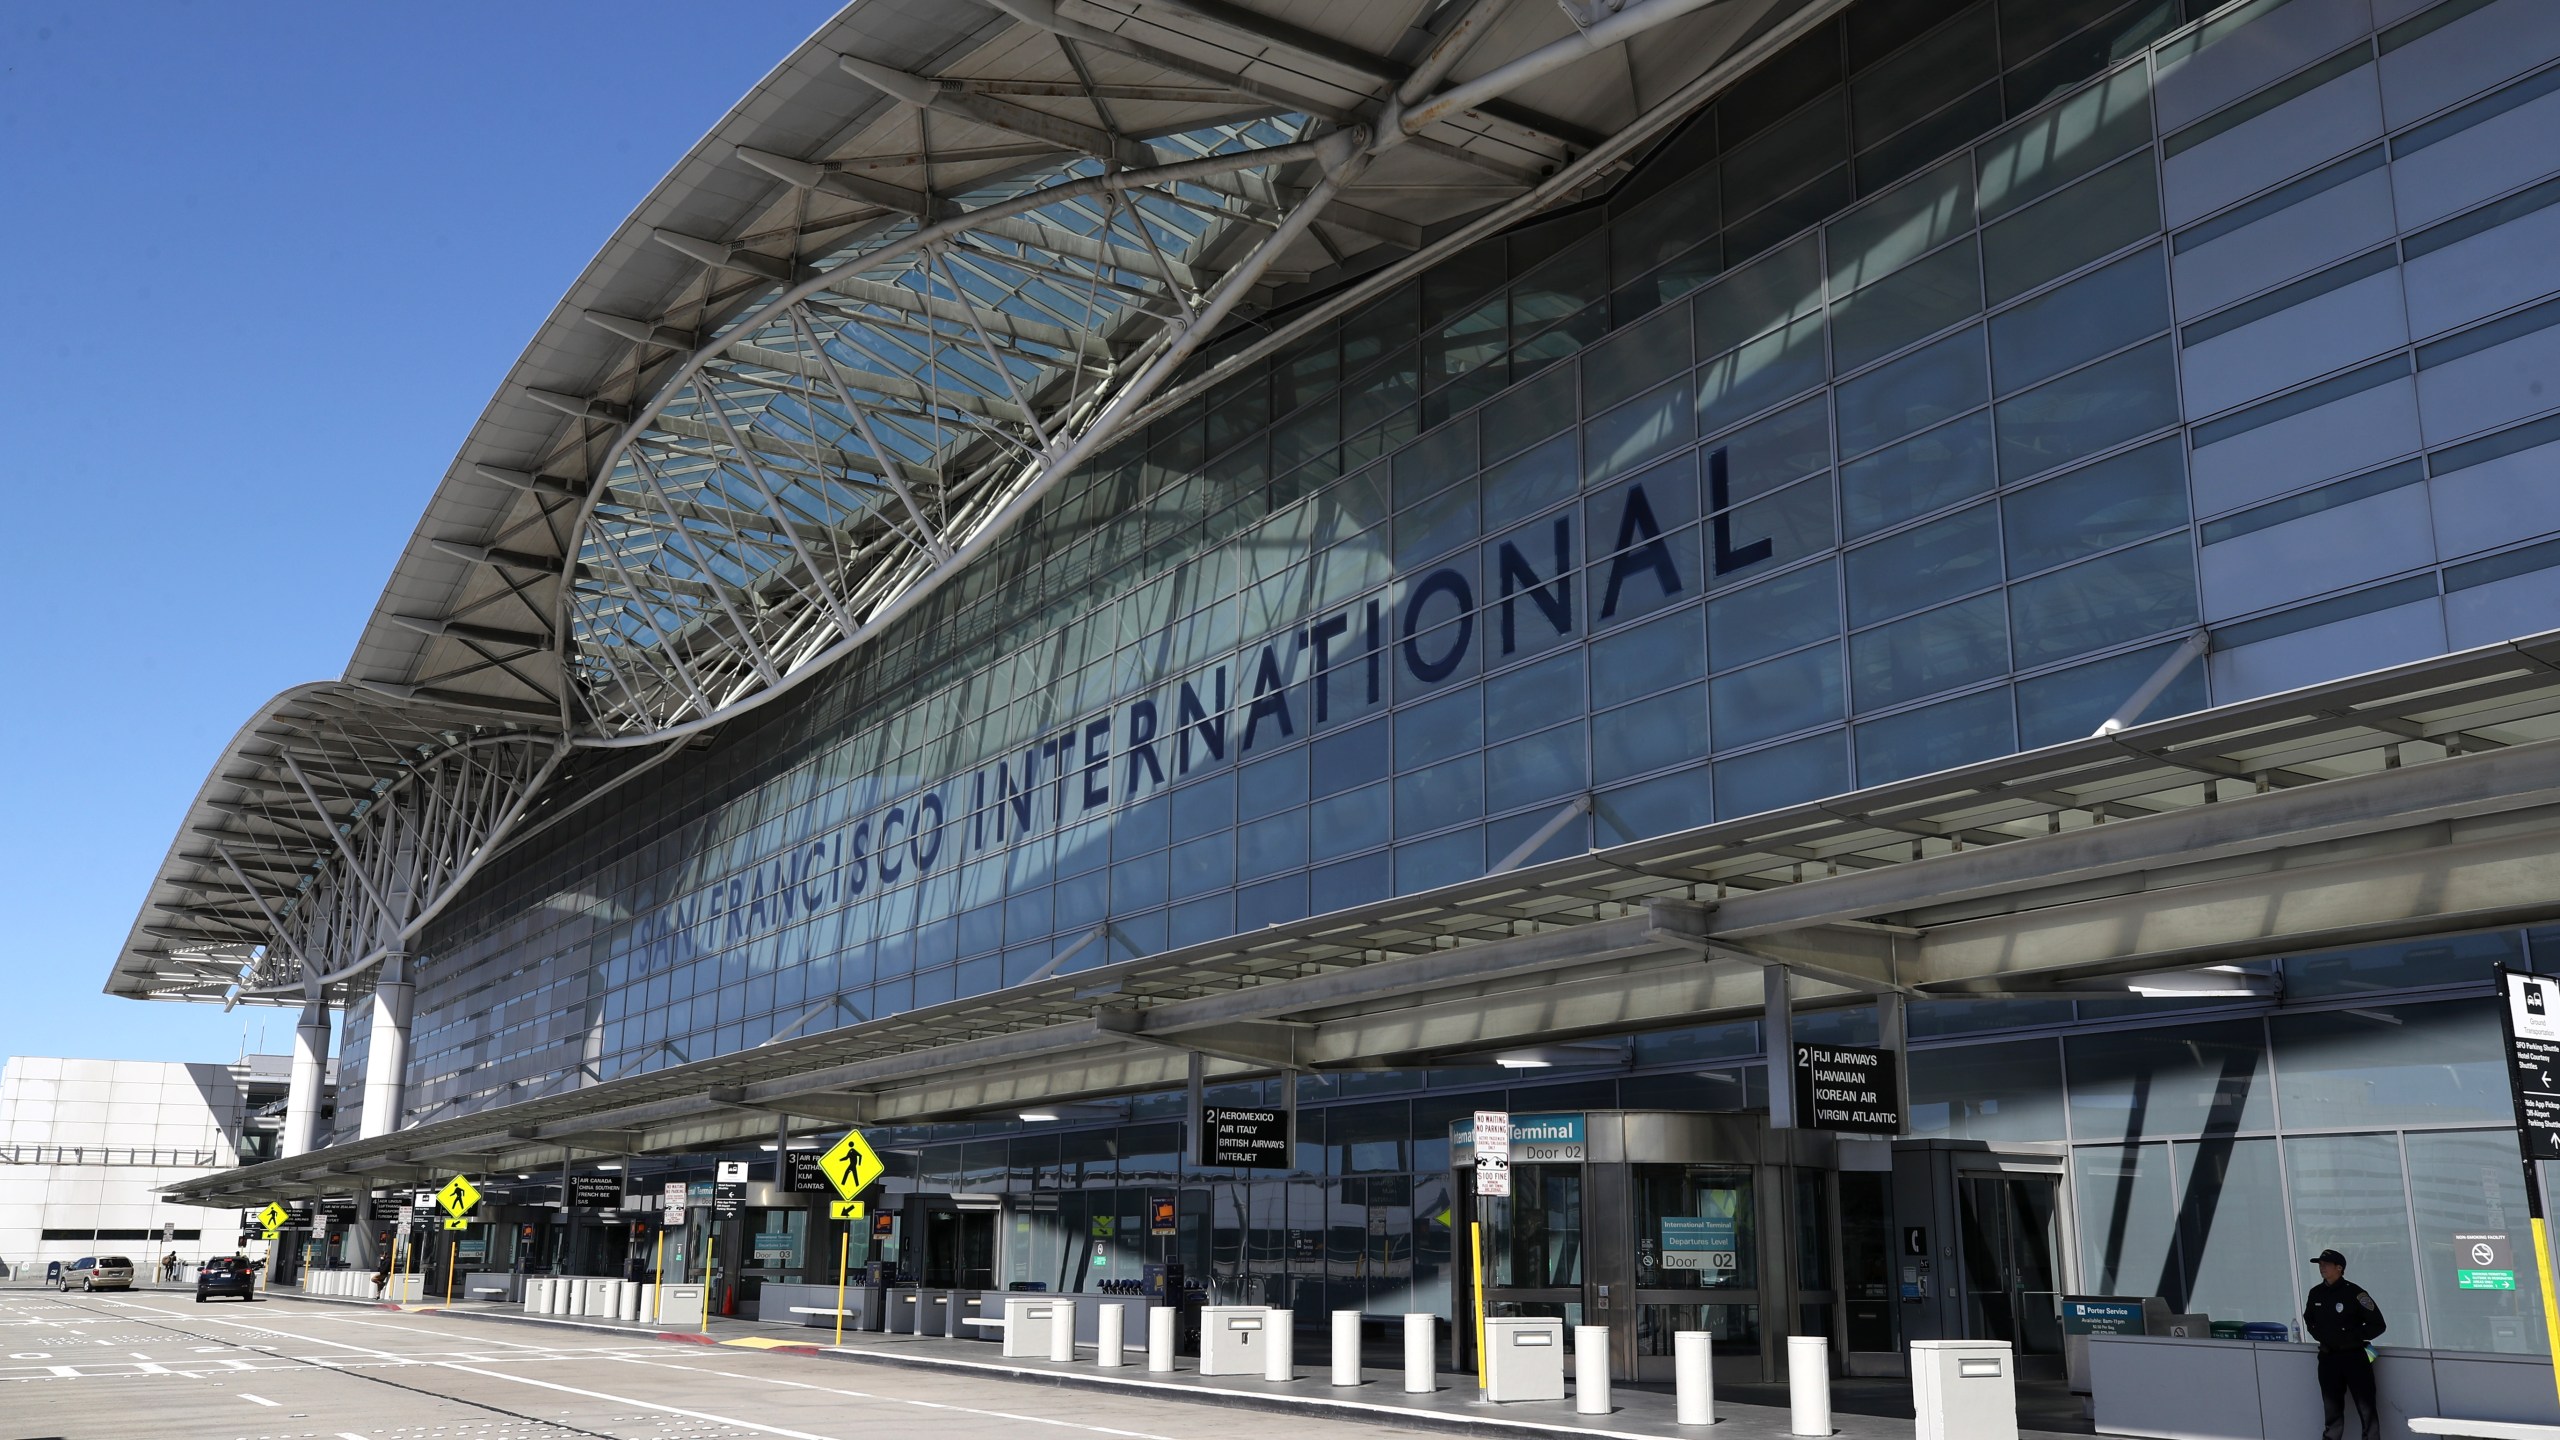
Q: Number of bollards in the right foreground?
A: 9